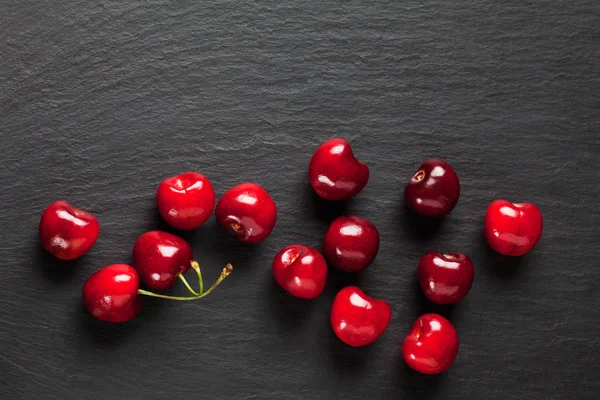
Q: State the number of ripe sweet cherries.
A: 13